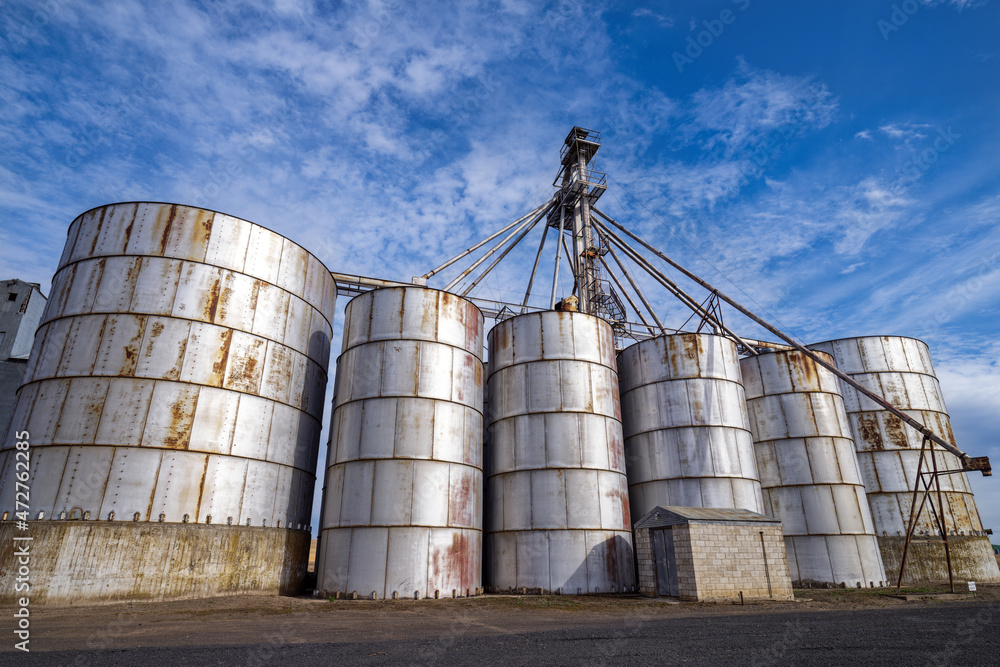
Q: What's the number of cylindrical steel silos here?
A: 6